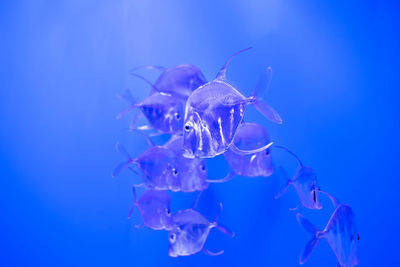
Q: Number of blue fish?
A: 10